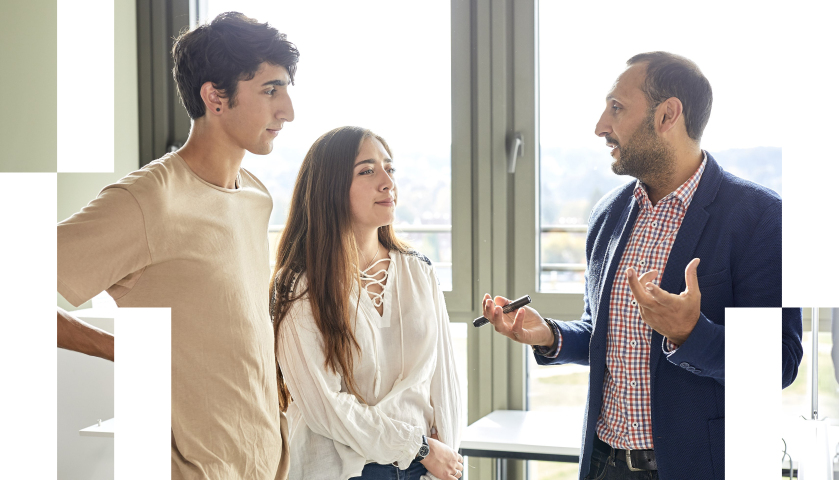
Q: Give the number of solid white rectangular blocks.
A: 5